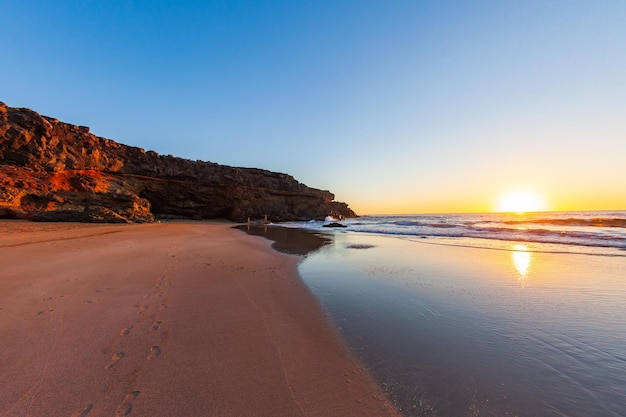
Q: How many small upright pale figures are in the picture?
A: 2